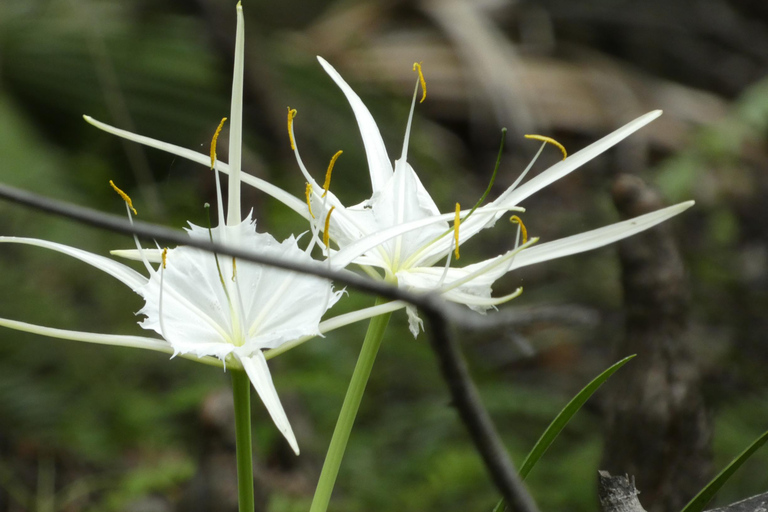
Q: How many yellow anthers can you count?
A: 12